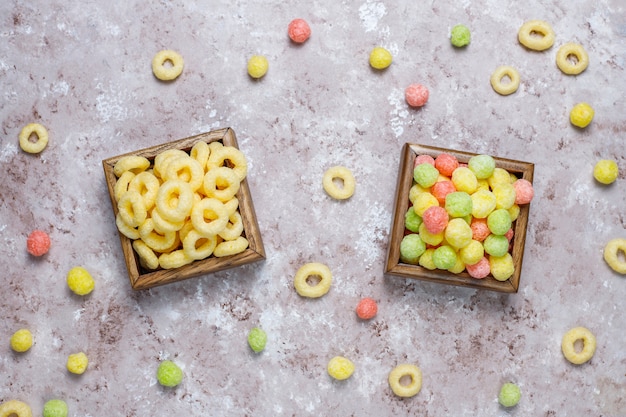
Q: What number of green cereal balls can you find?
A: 13